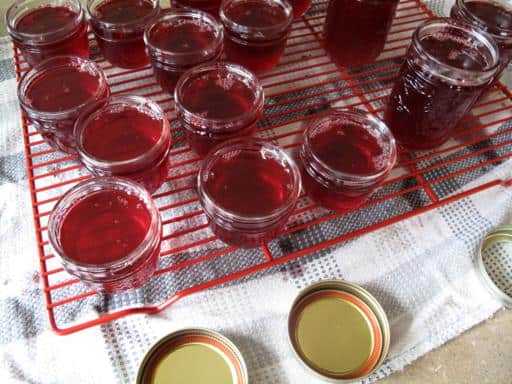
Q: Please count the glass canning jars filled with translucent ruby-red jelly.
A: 15